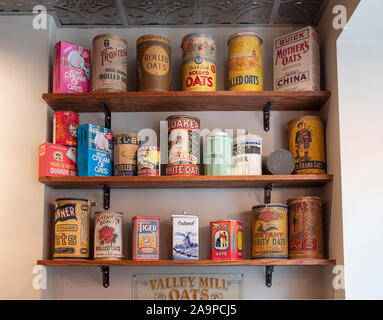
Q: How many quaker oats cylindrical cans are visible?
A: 1